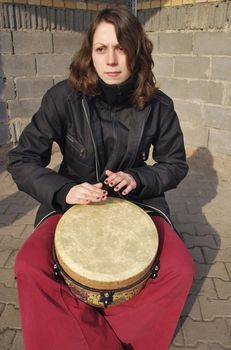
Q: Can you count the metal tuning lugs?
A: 3